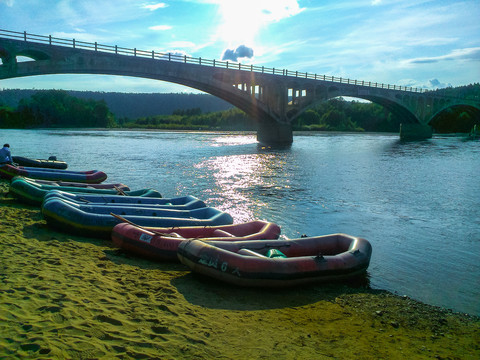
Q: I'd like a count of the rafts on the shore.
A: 8